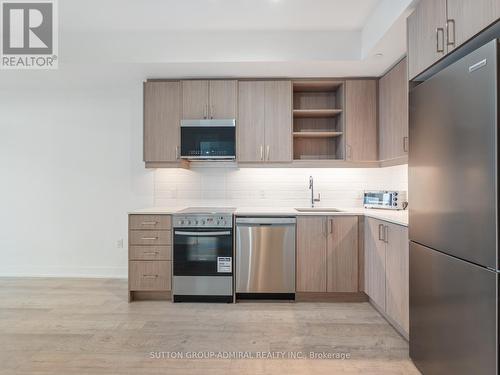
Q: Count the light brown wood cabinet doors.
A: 13